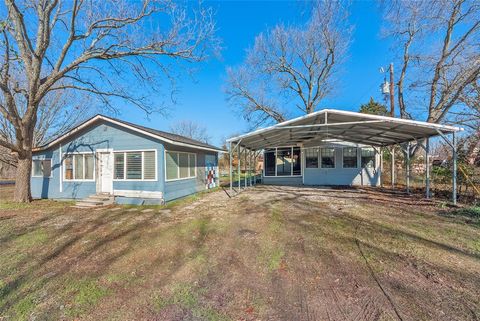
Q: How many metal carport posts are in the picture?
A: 10